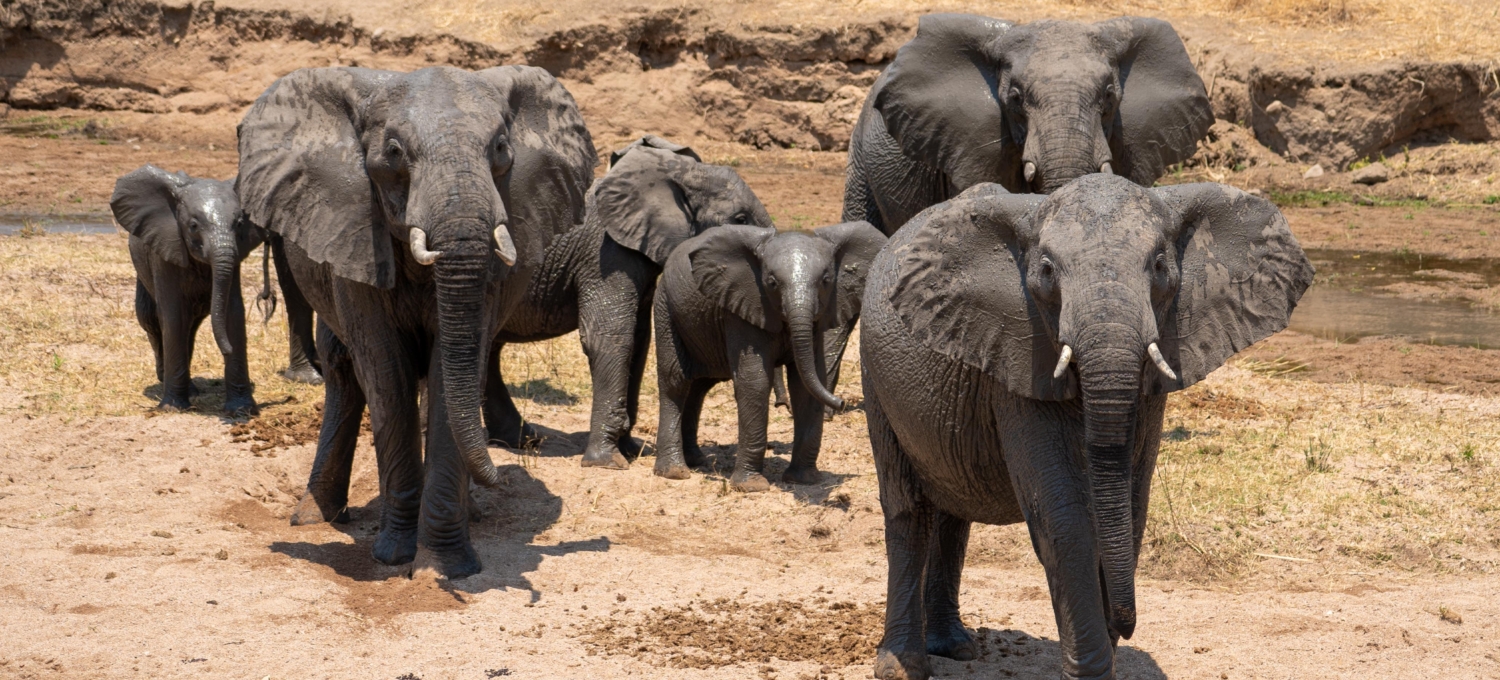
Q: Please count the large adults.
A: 3